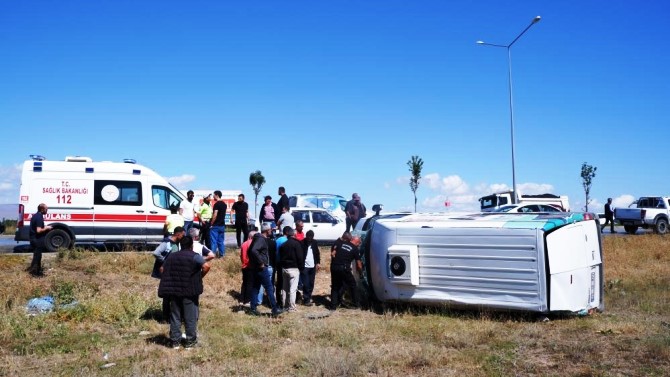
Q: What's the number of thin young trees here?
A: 3